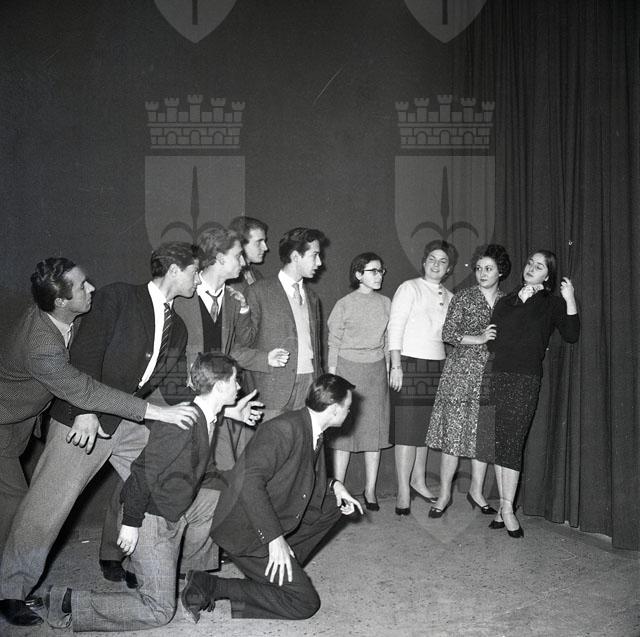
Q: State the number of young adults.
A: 11